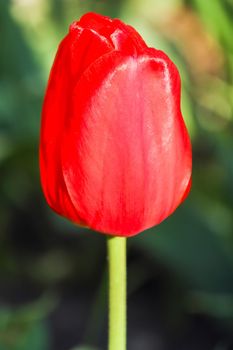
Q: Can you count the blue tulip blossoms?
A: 0